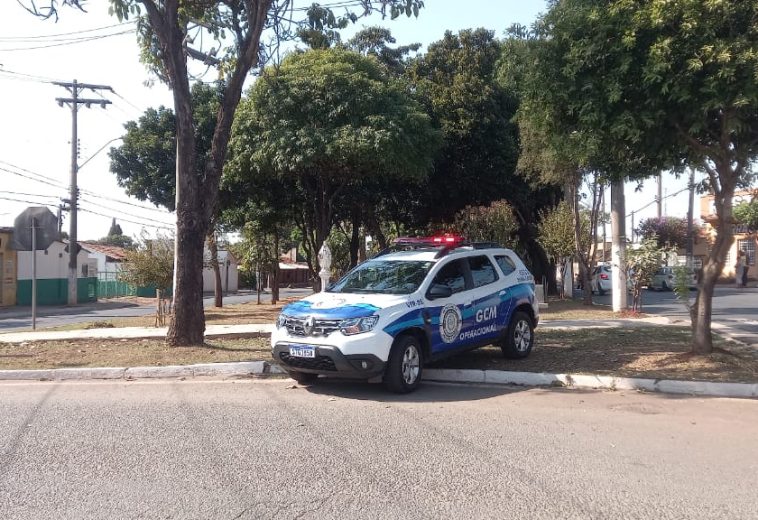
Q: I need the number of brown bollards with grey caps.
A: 0